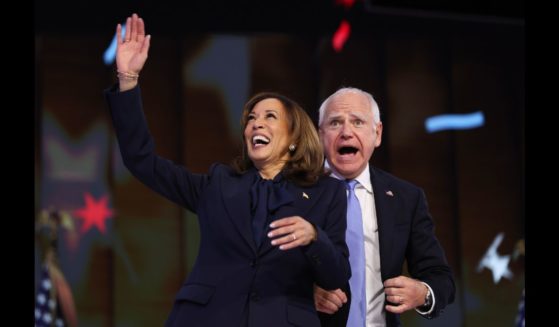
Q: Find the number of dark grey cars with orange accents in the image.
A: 0